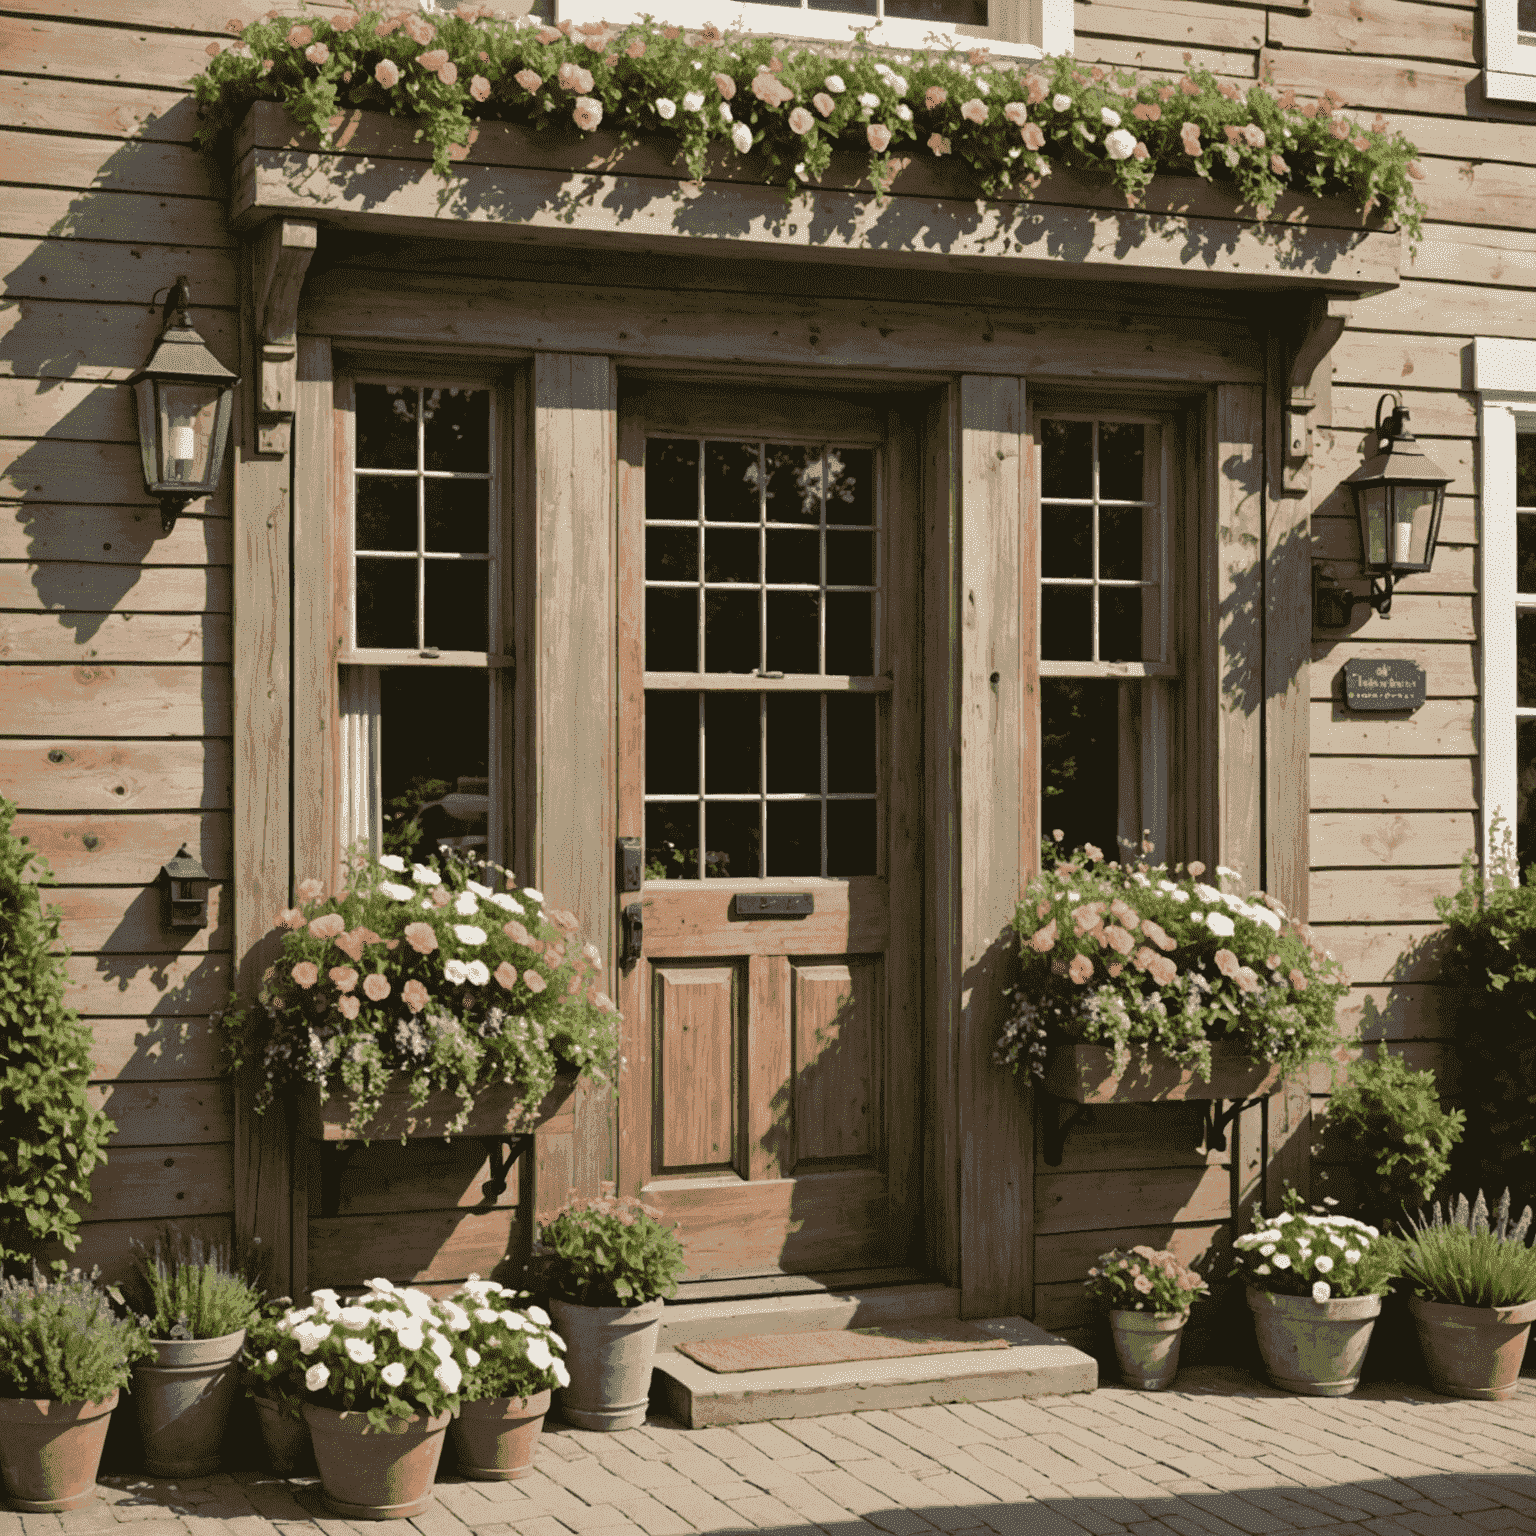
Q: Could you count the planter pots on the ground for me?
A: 9